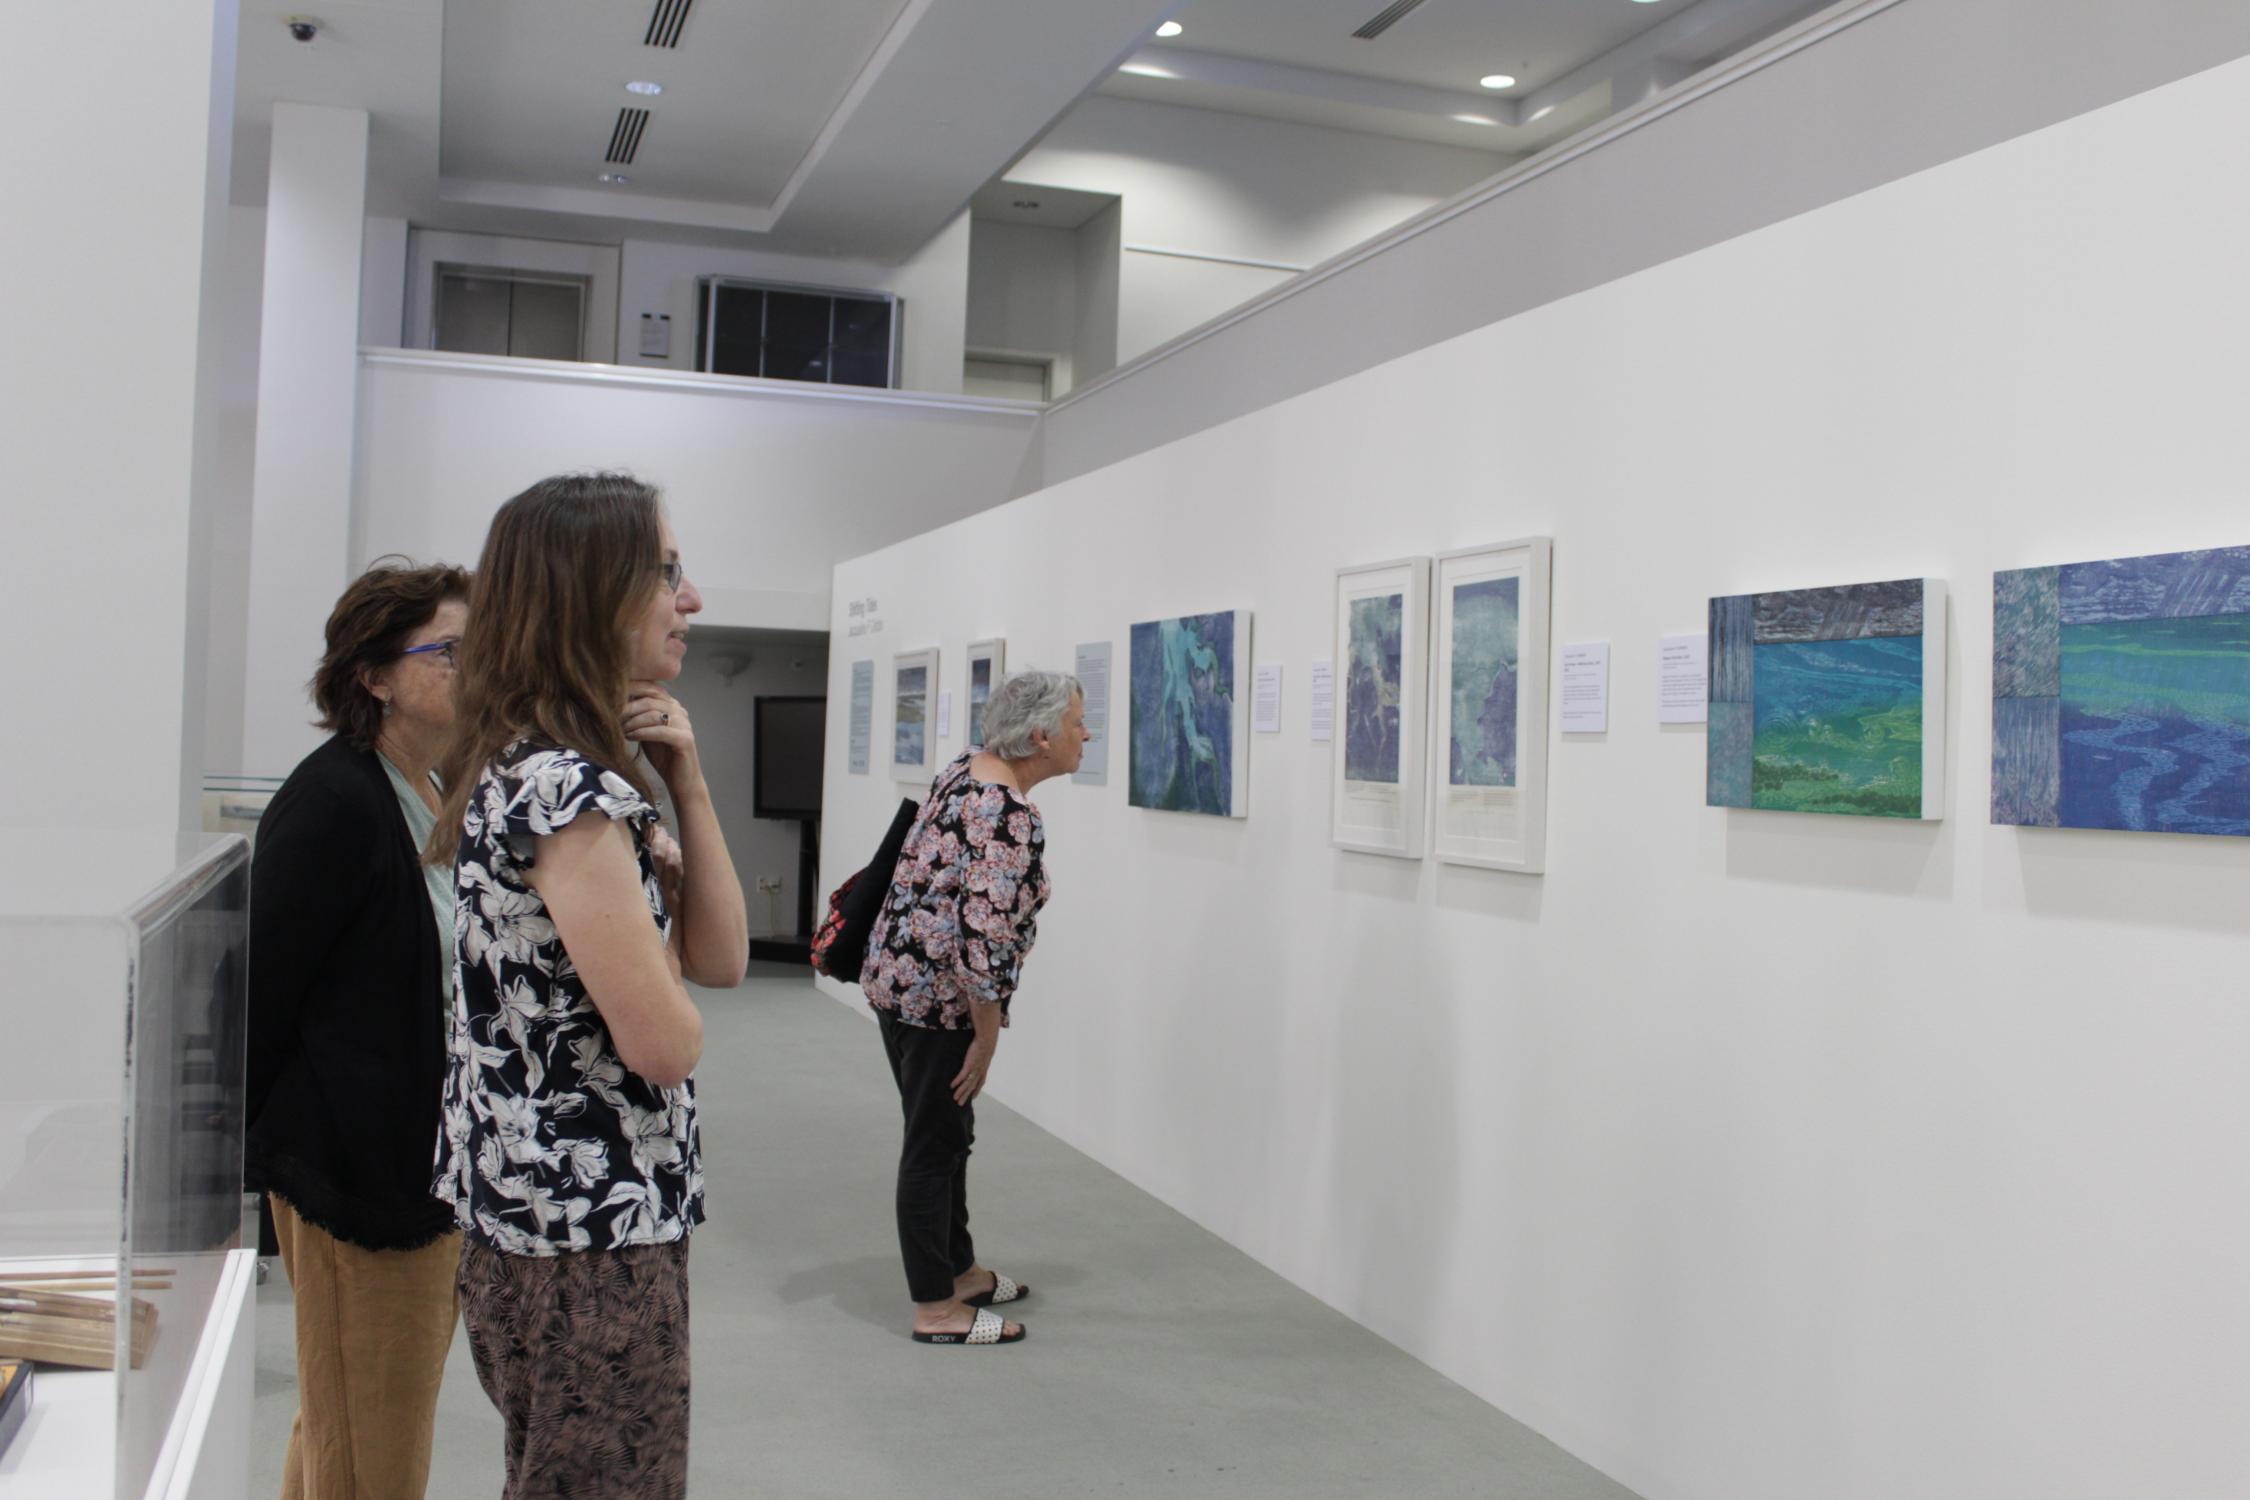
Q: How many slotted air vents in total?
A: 3